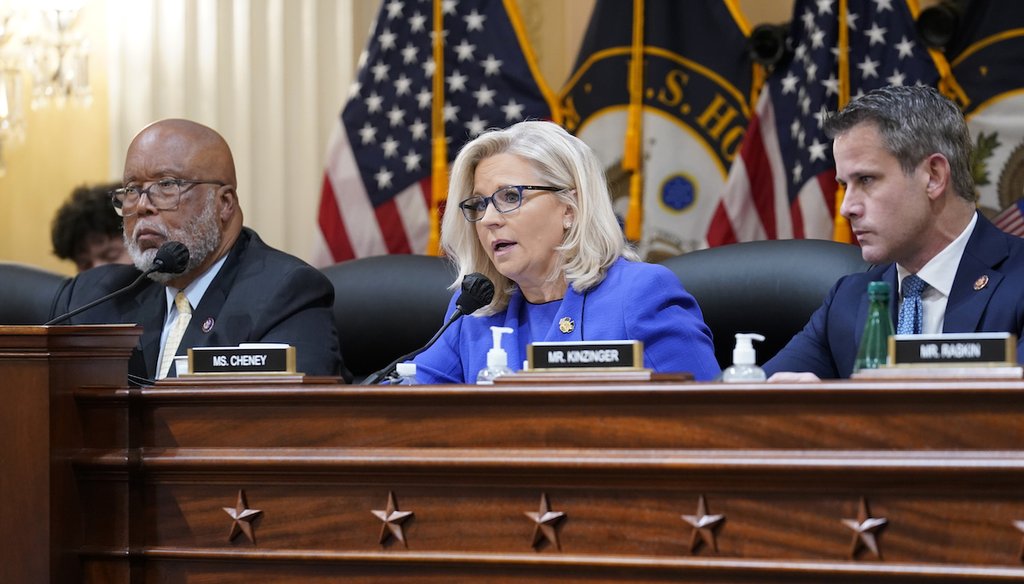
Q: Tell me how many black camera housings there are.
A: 2